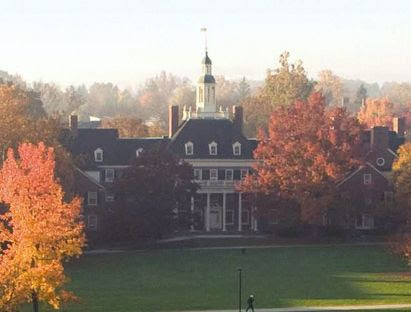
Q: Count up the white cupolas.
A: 1